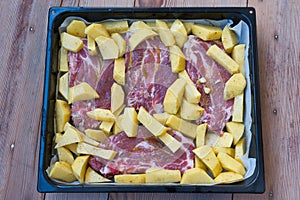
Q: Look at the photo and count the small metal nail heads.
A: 5